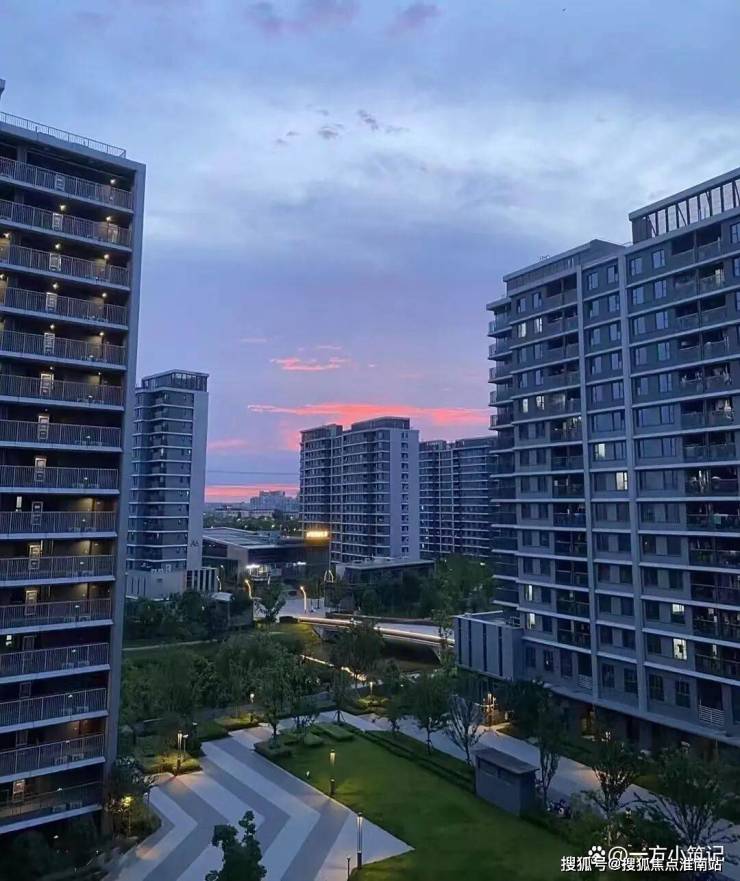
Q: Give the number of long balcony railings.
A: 15